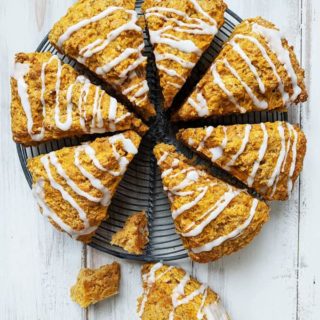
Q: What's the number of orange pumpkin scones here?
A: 8